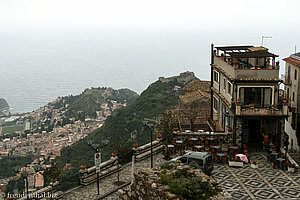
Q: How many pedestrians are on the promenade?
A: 0